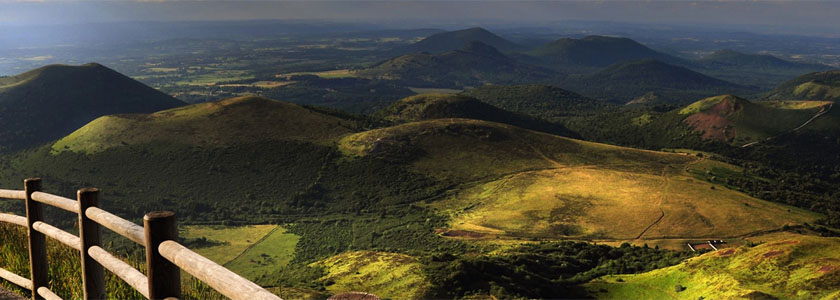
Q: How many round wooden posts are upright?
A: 3